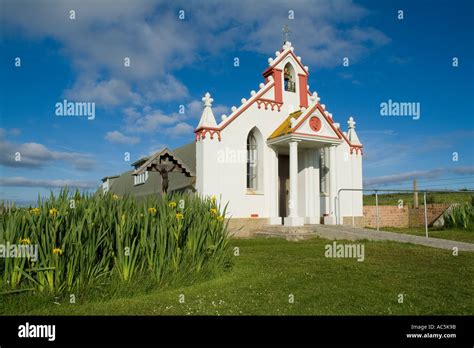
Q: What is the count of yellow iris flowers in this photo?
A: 11